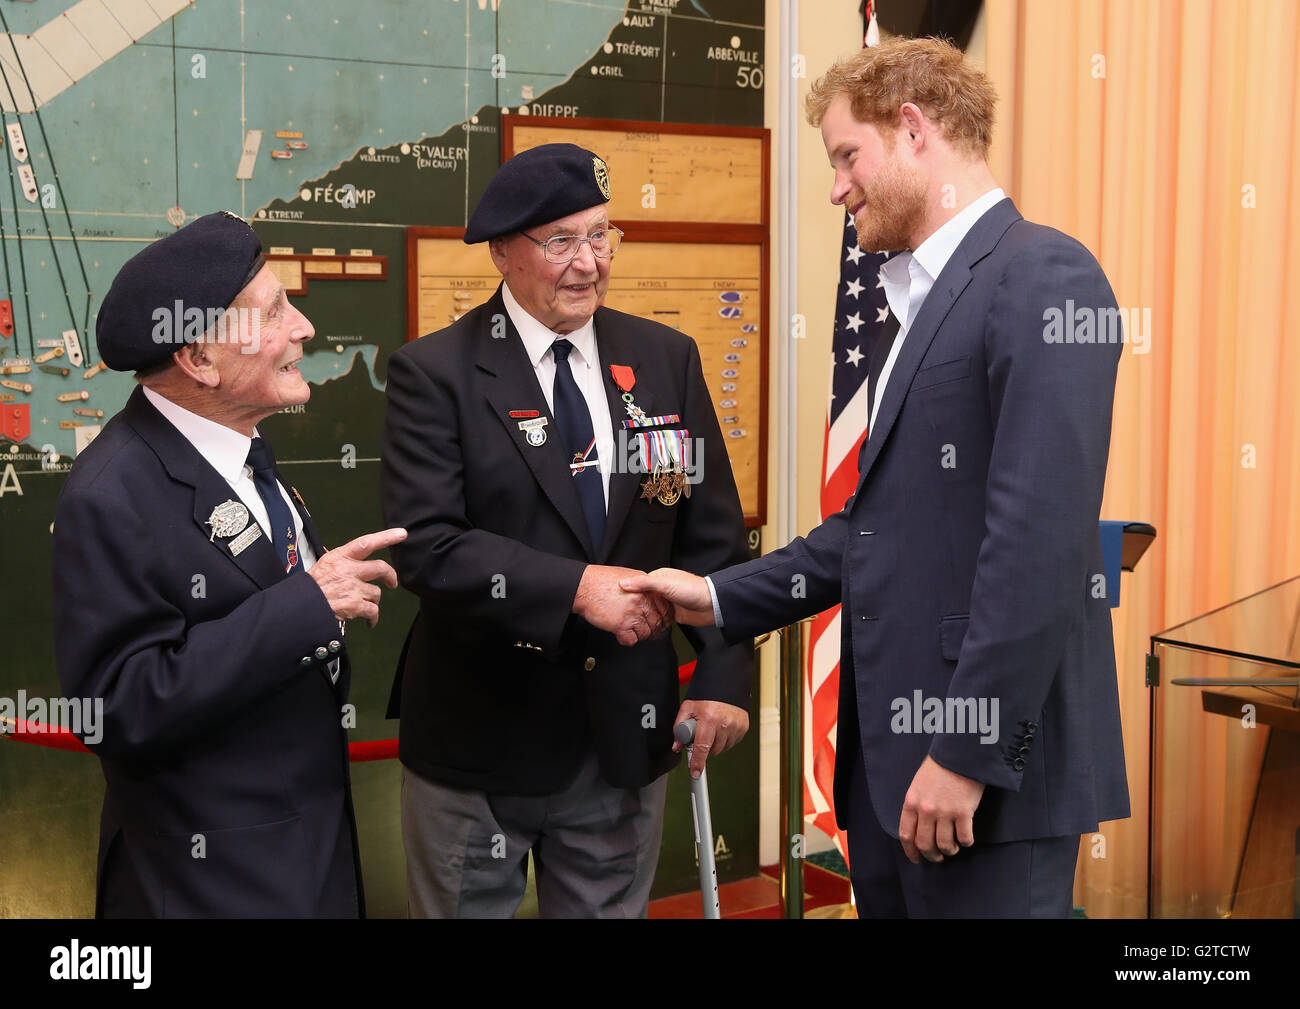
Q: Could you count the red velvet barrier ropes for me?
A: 1